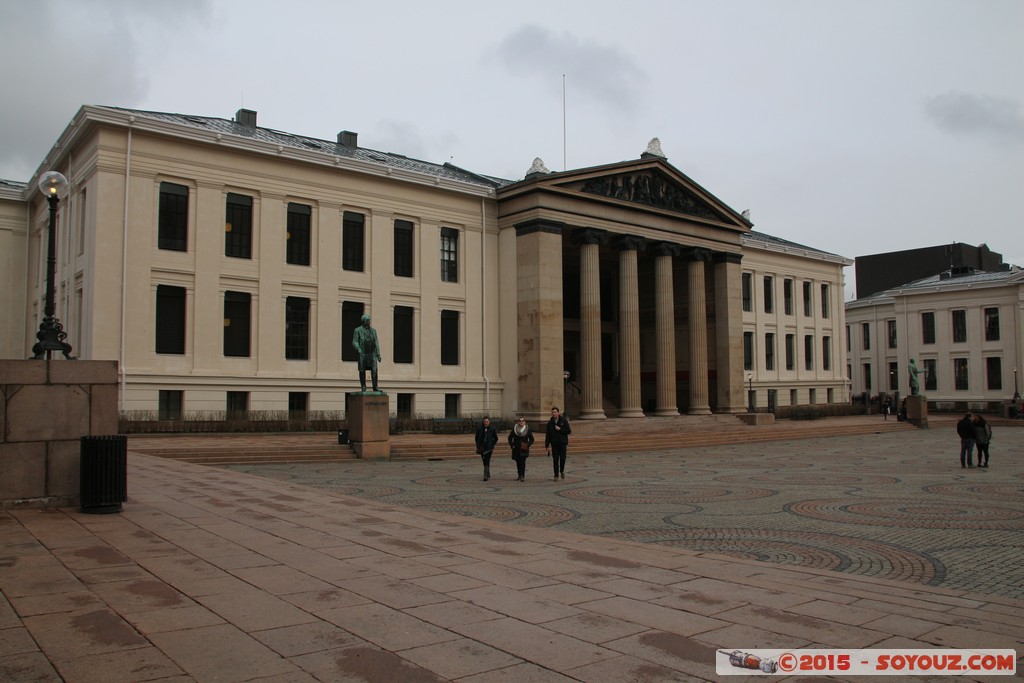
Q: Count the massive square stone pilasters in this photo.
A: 2